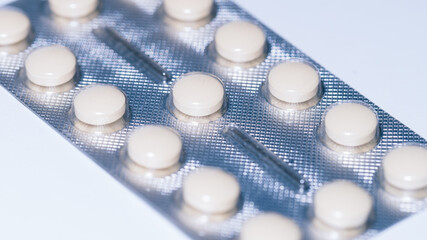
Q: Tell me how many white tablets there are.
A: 14